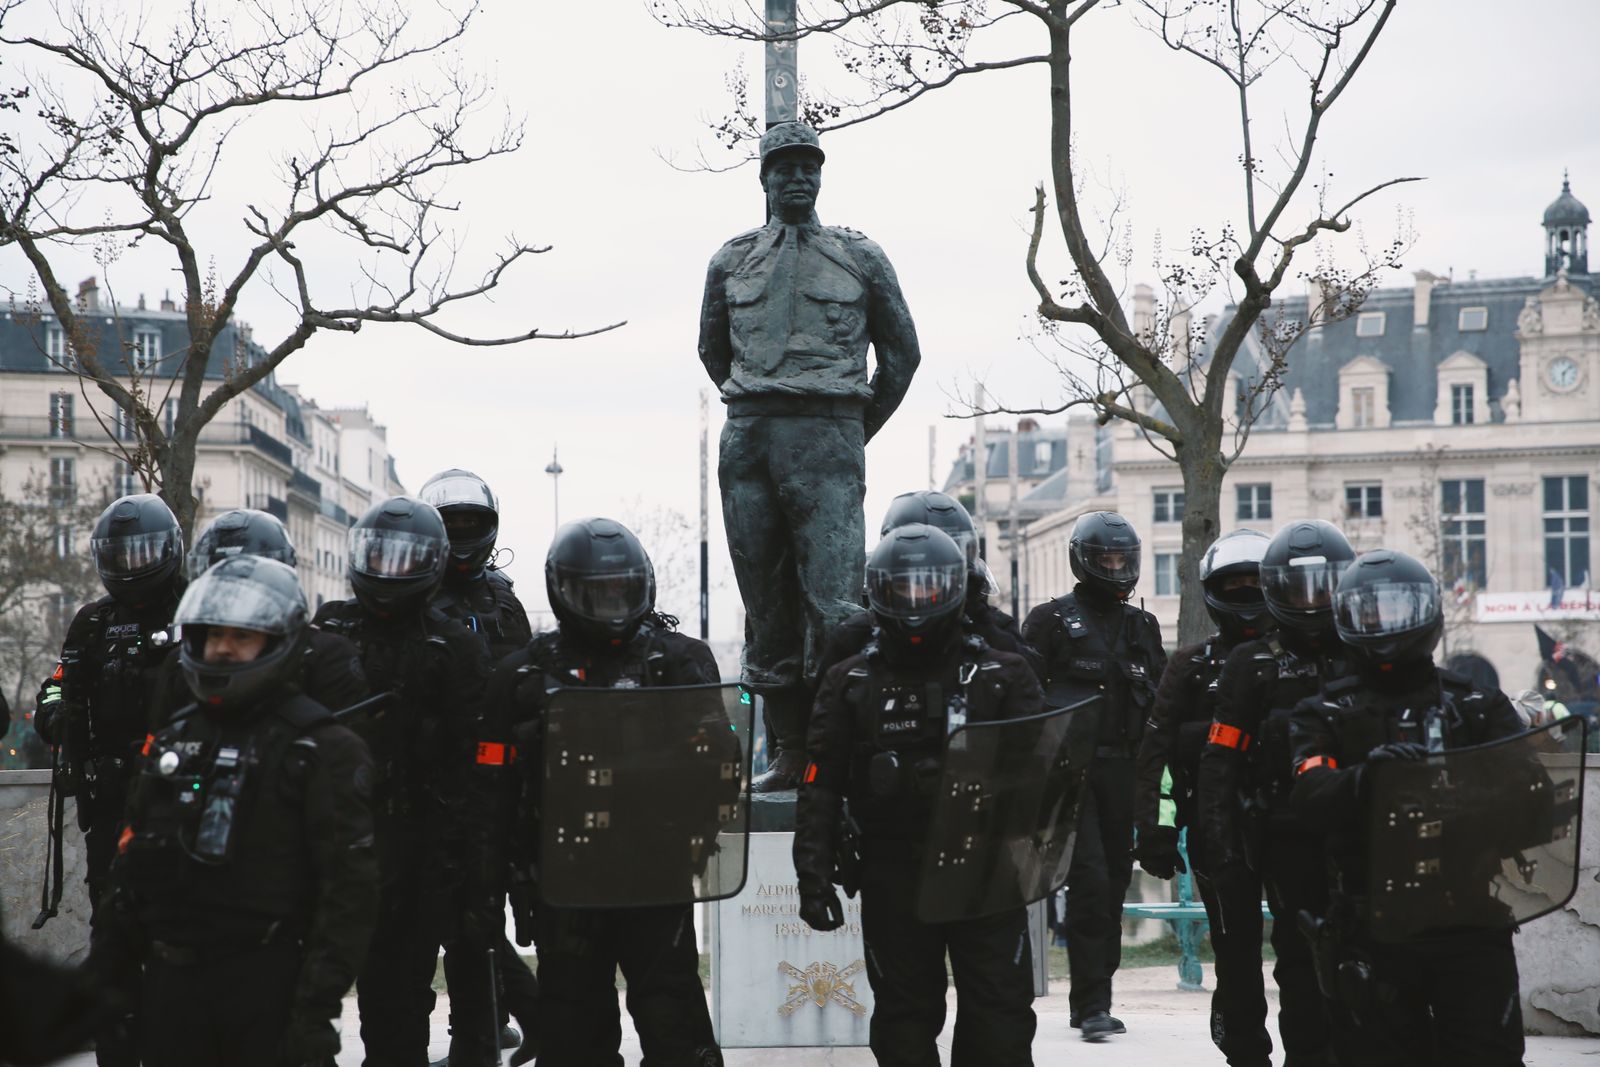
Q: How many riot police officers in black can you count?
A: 12